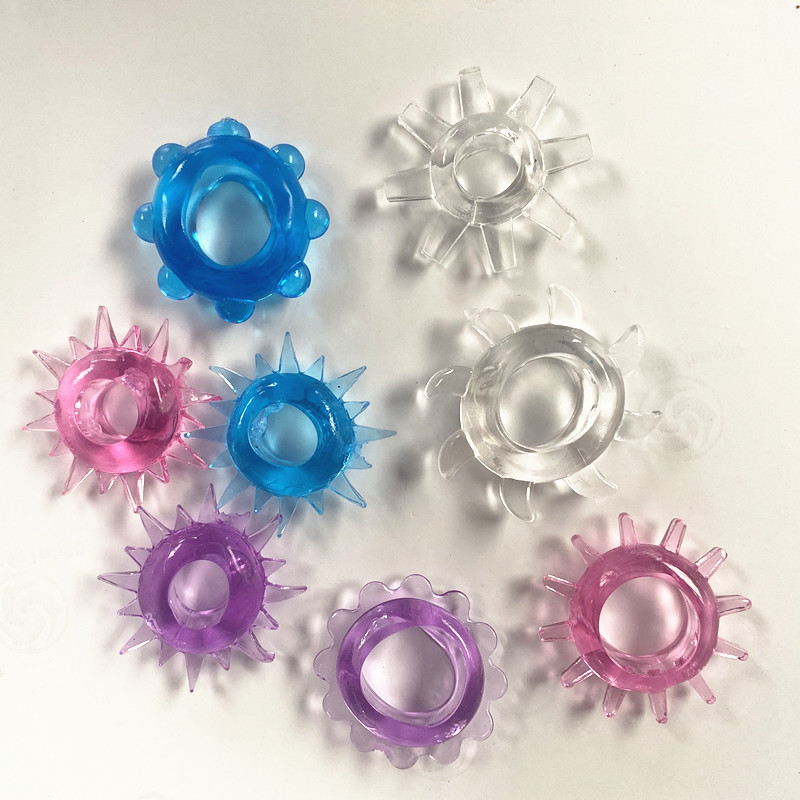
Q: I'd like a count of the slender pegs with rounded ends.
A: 12